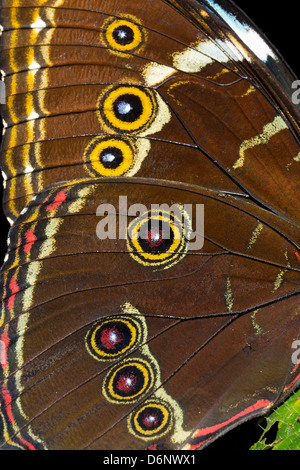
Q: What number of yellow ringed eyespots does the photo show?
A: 7